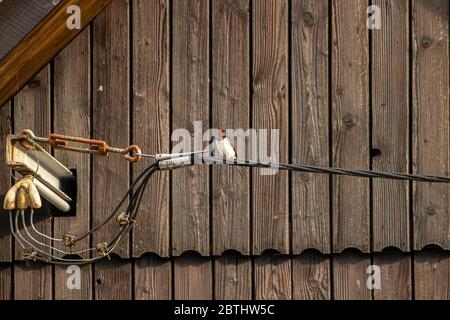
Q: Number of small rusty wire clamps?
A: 4